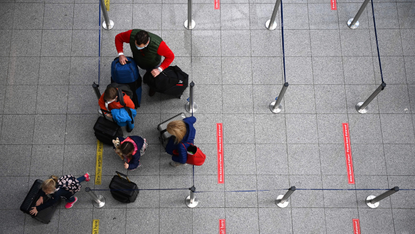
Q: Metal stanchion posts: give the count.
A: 12